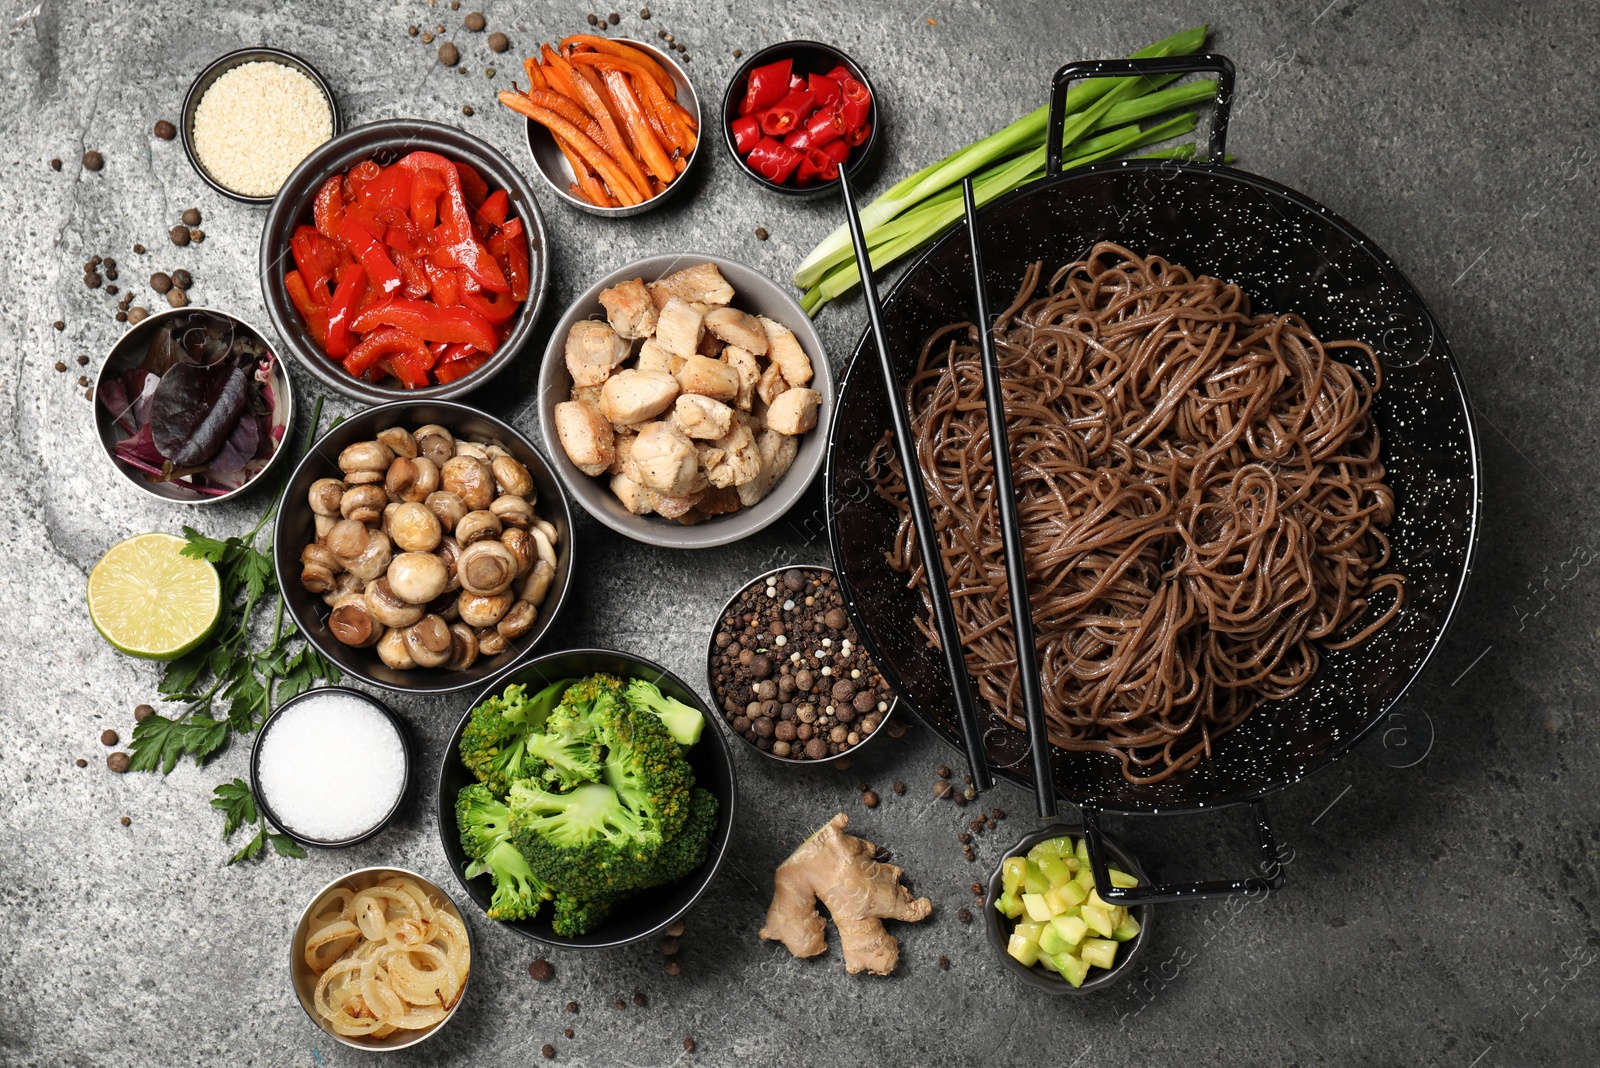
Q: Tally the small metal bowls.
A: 4